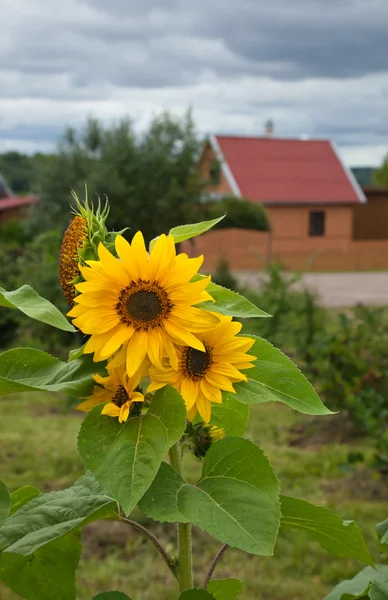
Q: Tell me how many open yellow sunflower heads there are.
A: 3